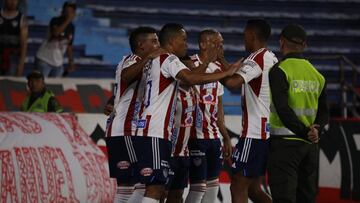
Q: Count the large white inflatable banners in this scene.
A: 1